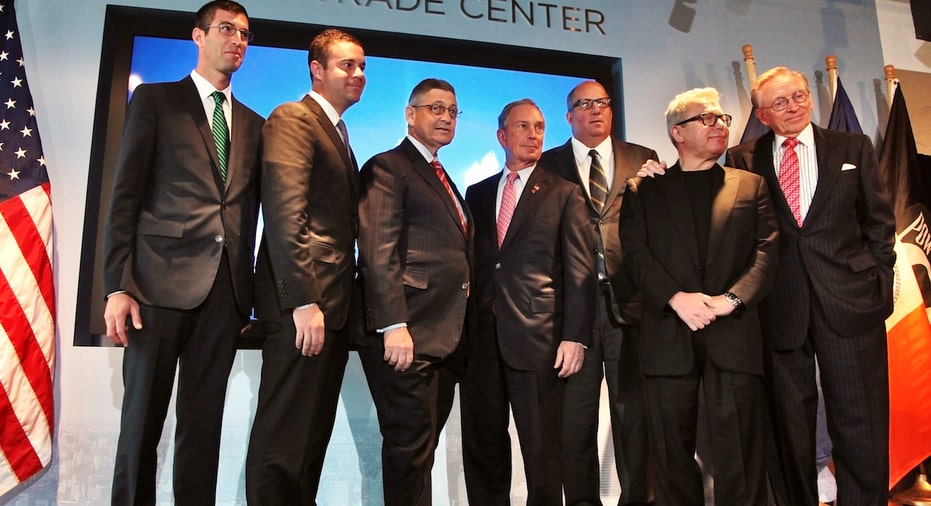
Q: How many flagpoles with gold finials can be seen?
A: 3